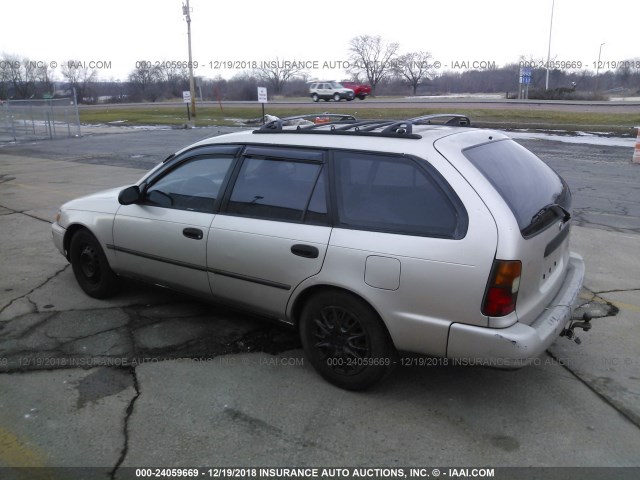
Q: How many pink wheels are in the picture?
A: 0